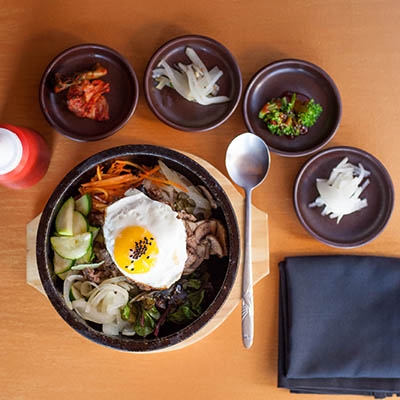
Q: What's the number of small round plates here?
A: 4